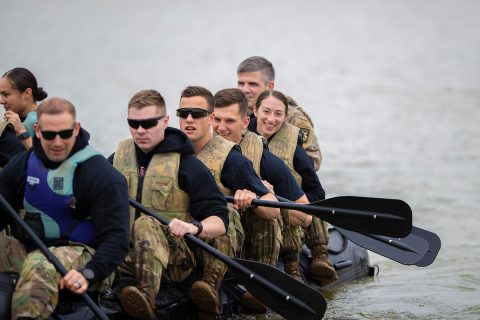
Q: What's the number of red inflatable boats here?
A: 0